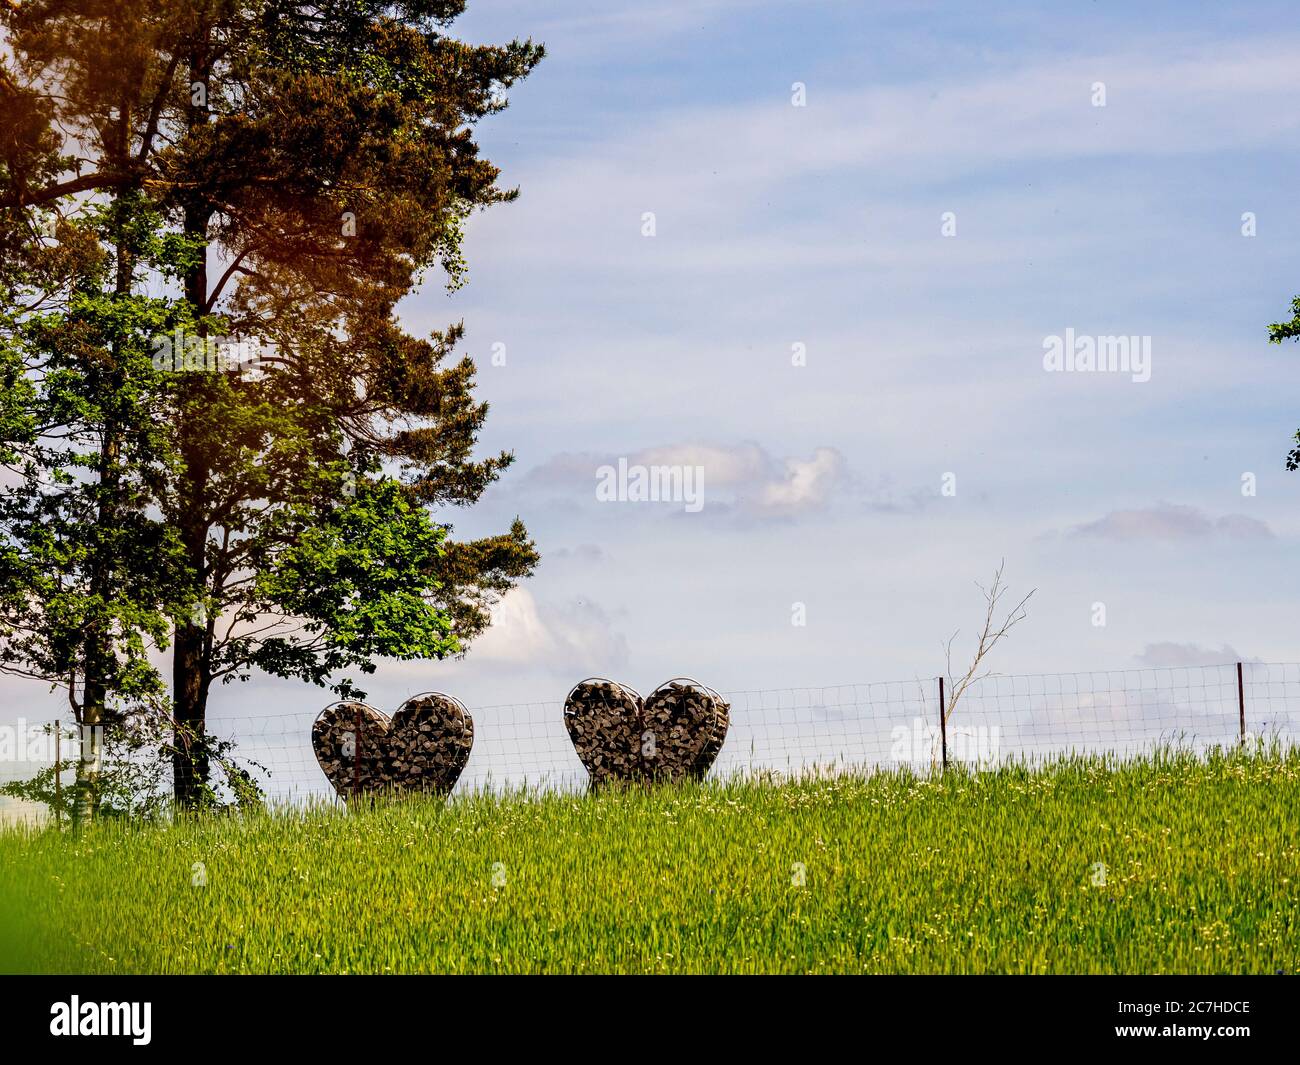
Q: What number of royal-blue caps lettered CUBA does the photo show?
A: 0